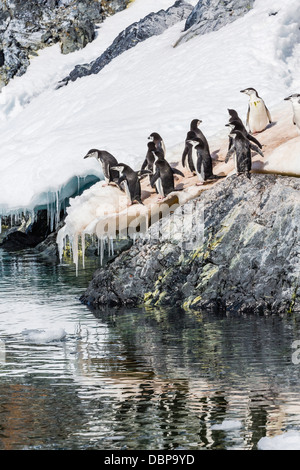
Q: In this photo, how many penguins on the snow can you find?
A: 13